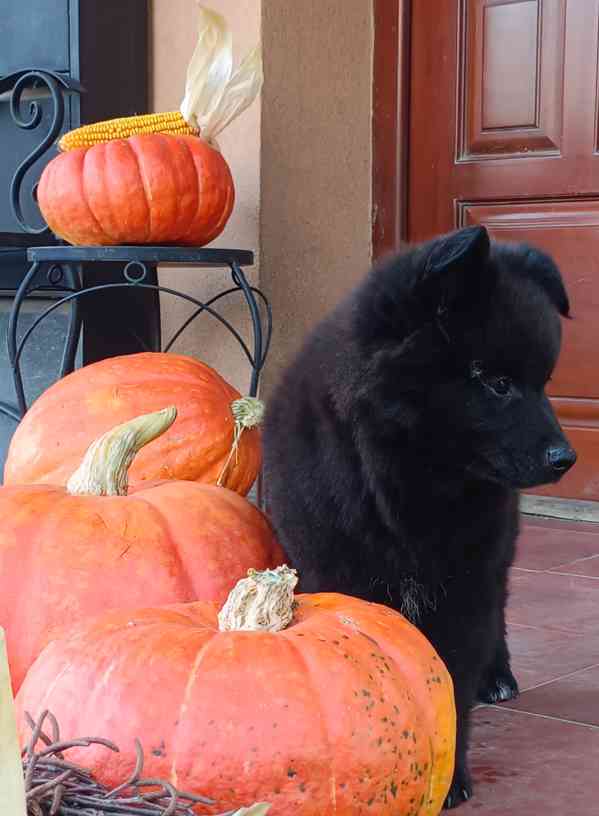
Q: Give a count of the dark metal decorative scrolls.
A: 1